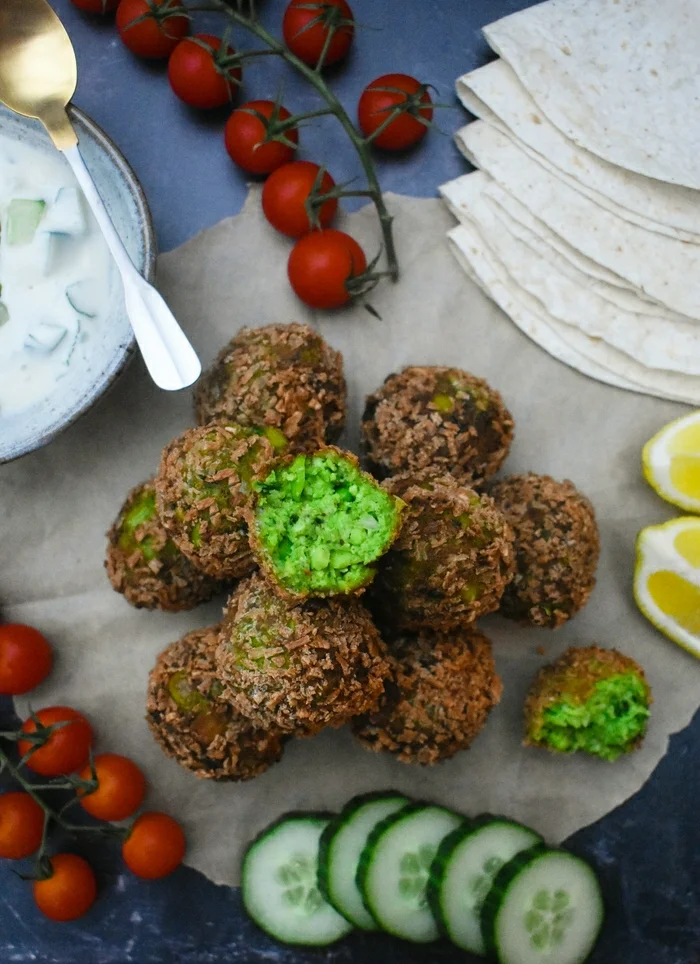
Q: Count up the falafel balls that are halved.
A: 2